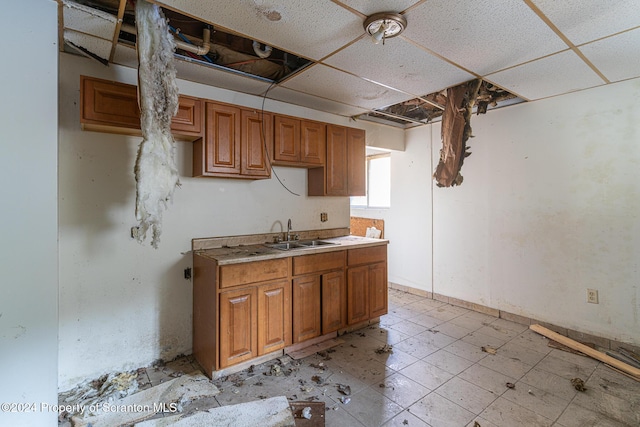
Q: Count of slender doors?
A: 12